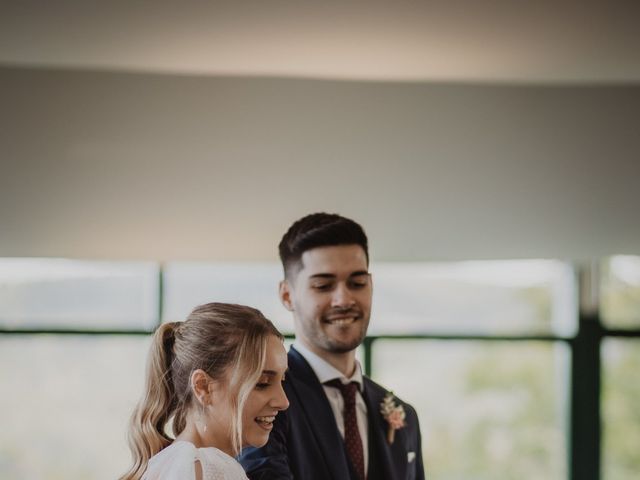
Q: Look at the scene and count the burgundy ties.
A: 1